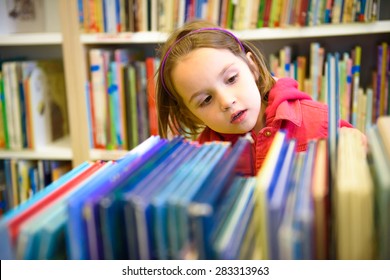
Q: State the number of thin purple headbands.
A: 1